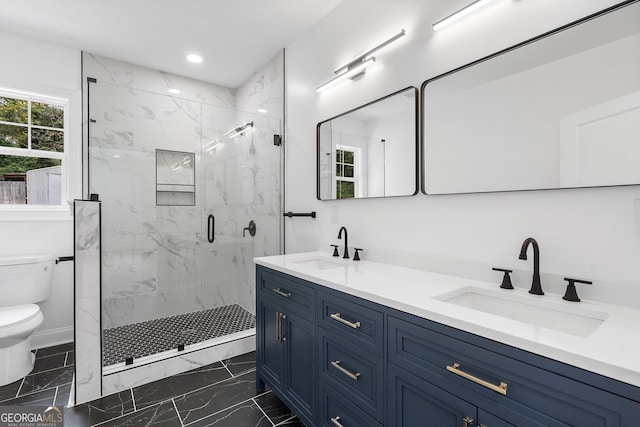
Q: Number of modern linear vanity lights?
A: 2